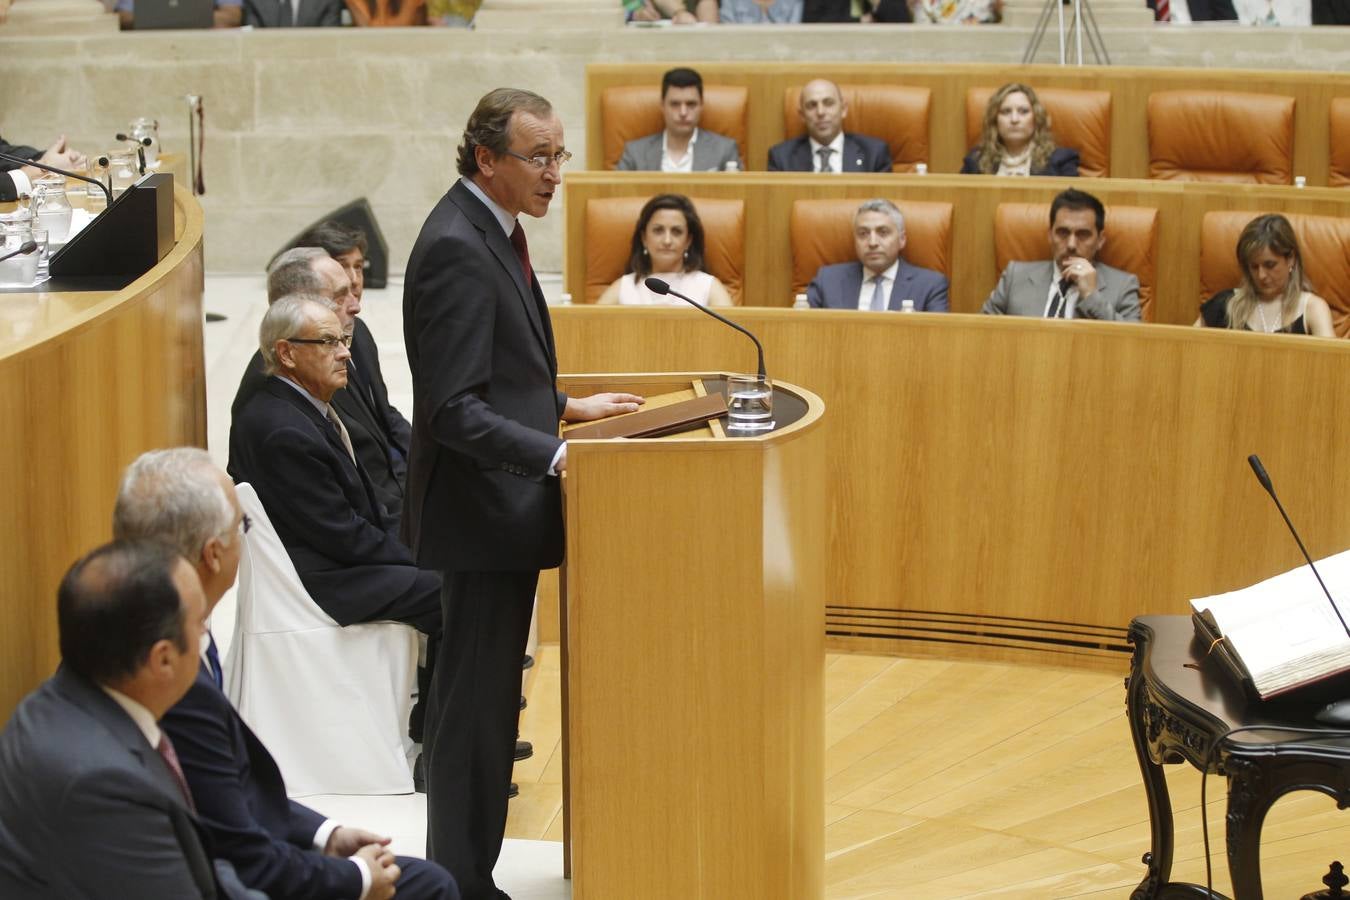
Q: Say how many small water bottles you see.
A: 6